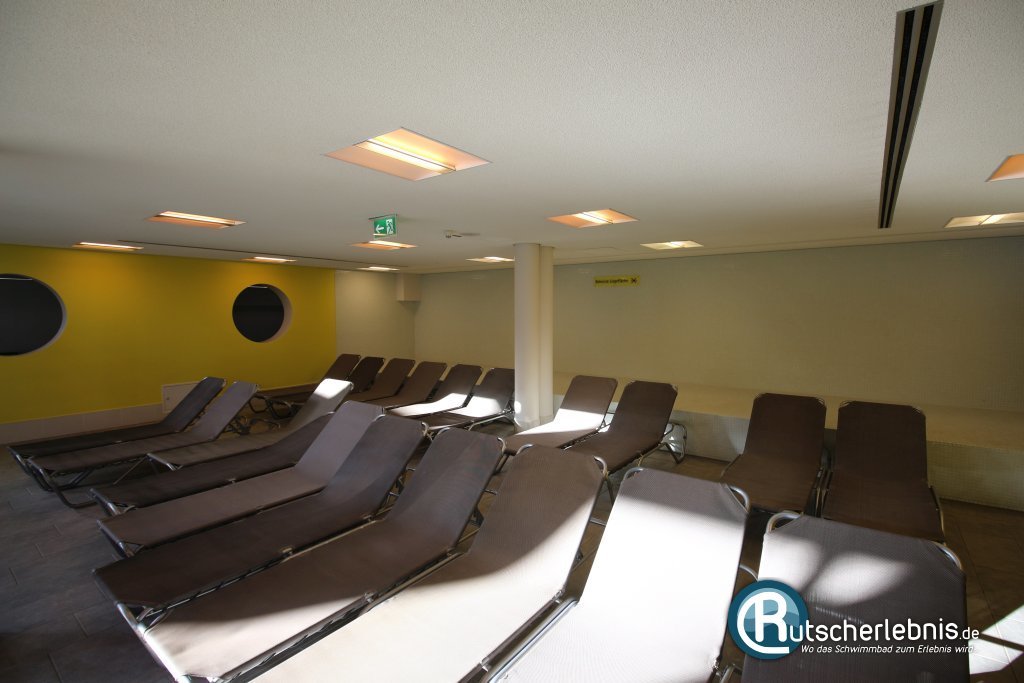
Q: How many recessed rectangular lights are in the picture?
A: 11